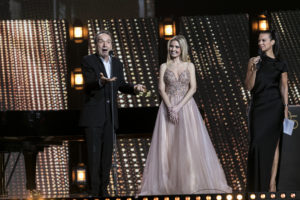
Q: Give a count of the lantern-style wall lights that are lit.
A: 5